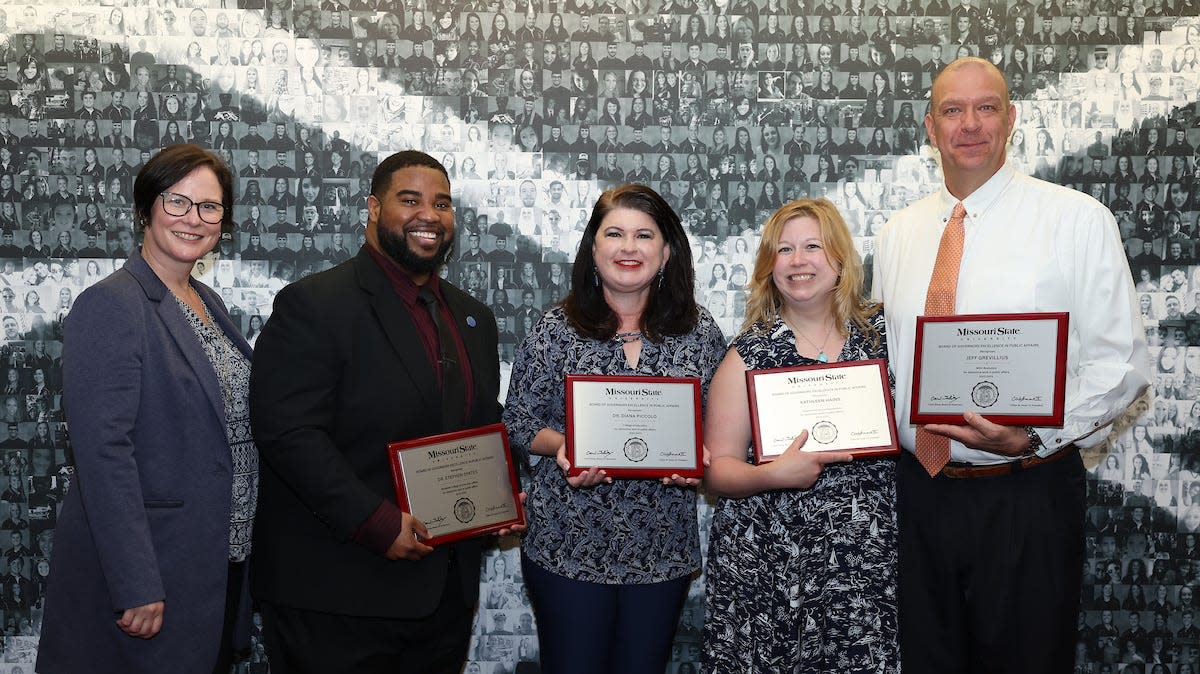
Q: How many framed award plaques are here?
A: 4